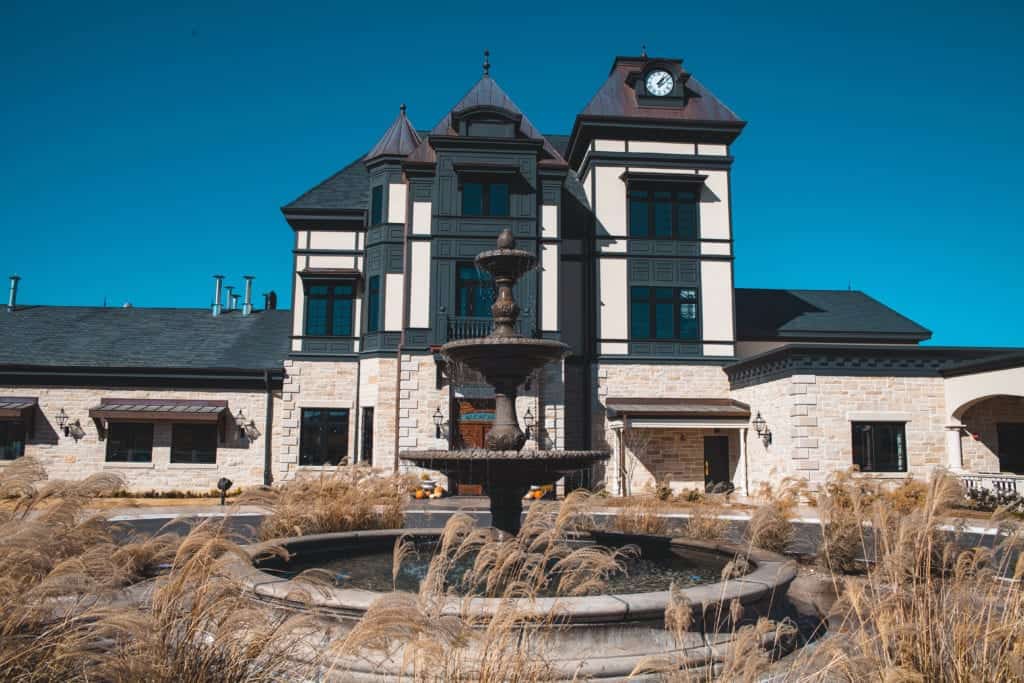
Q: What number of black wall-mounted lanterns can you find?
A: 5